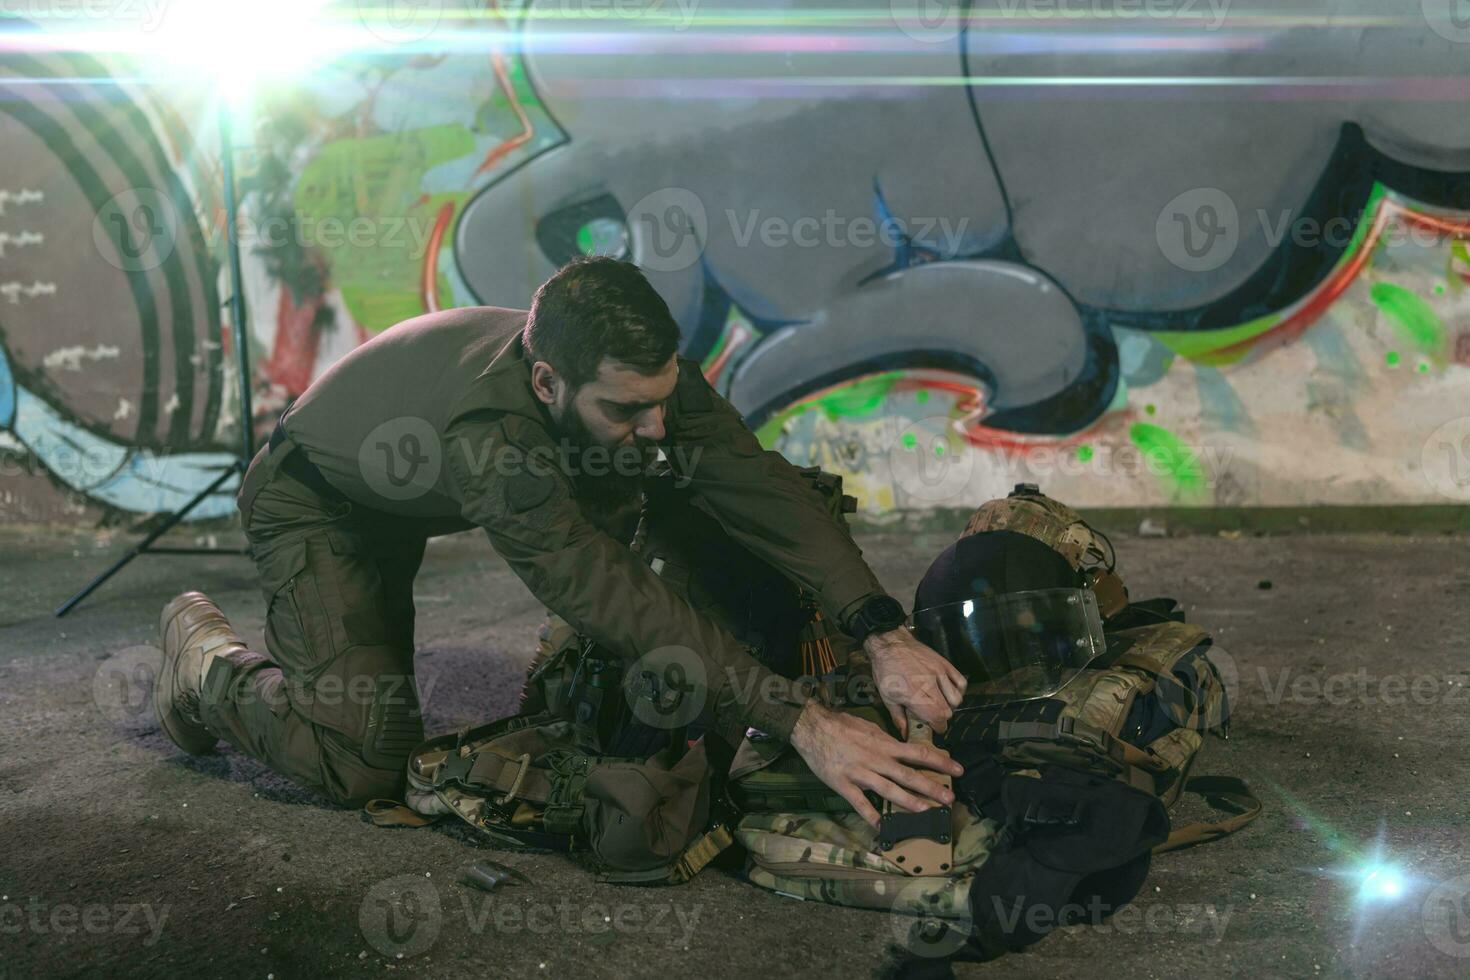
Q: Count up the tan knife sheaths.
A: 1